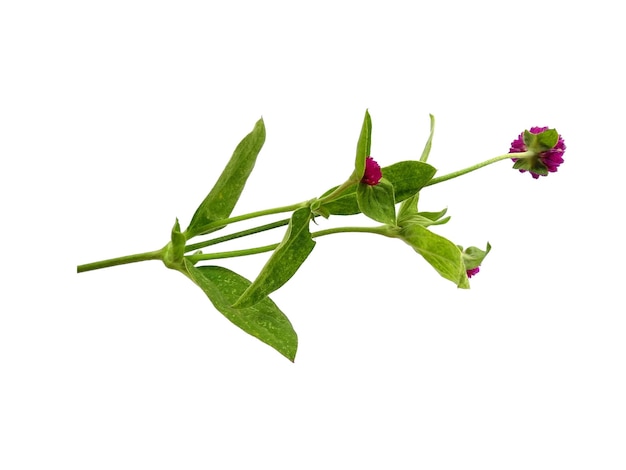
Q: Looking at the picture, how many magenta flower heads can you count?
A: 3